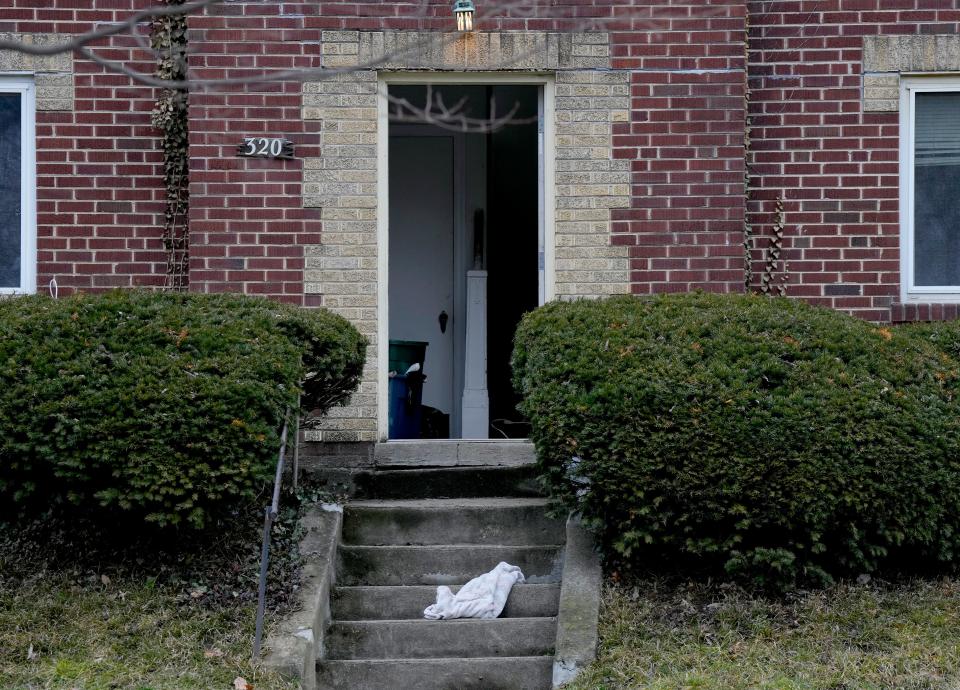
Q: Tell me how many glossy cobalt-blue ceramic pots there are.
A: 0